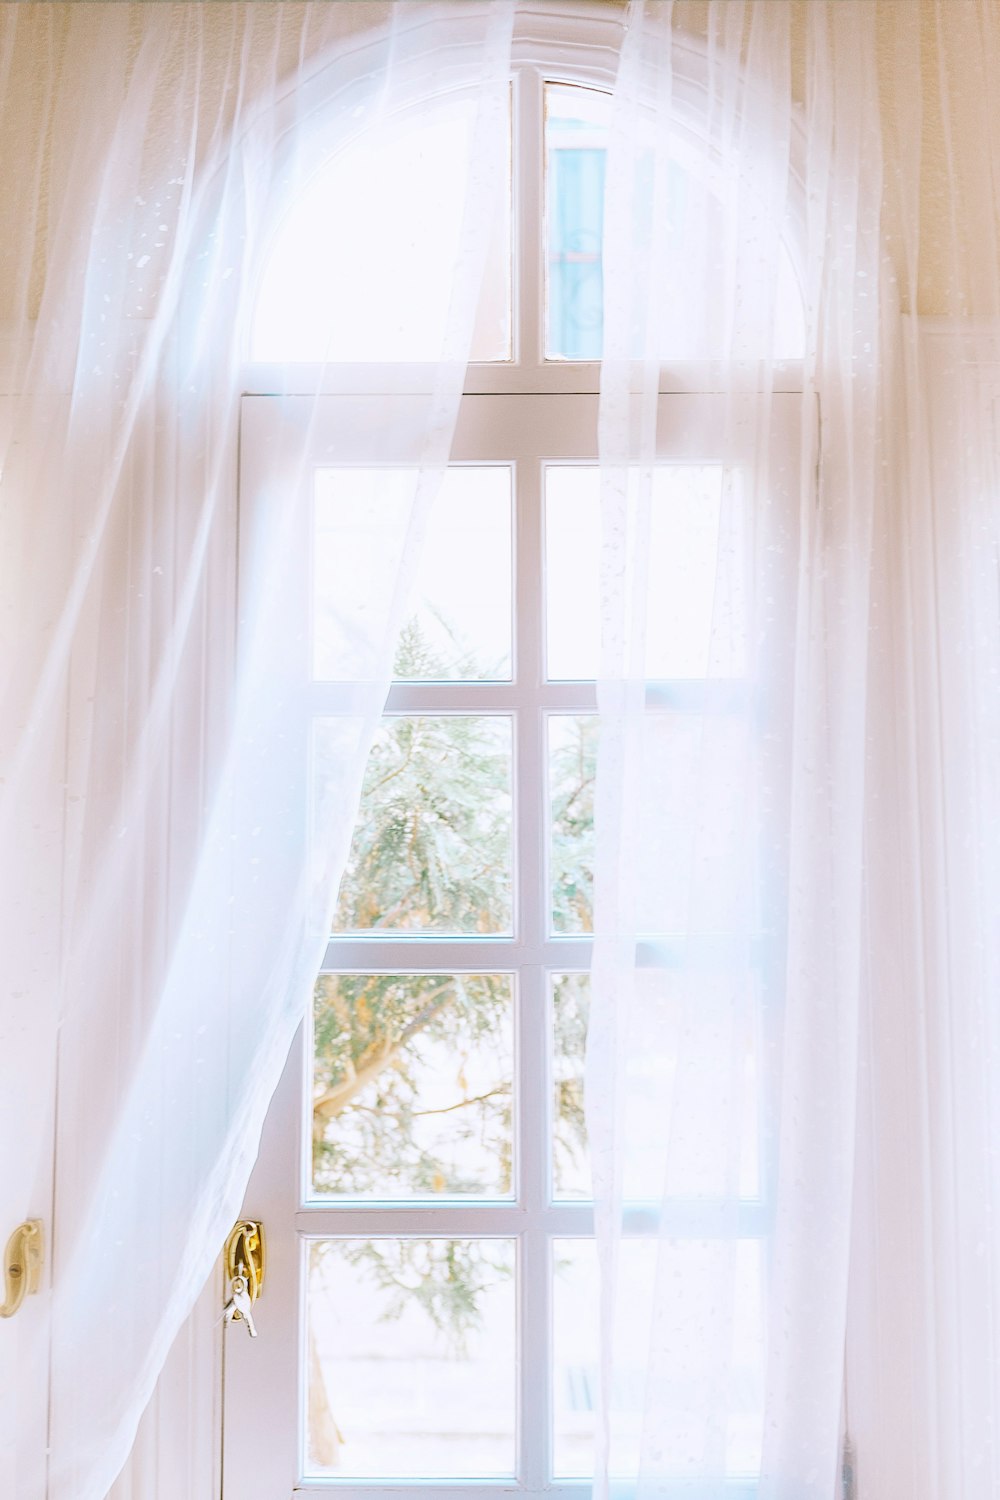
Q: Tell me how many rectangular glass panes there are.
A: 8